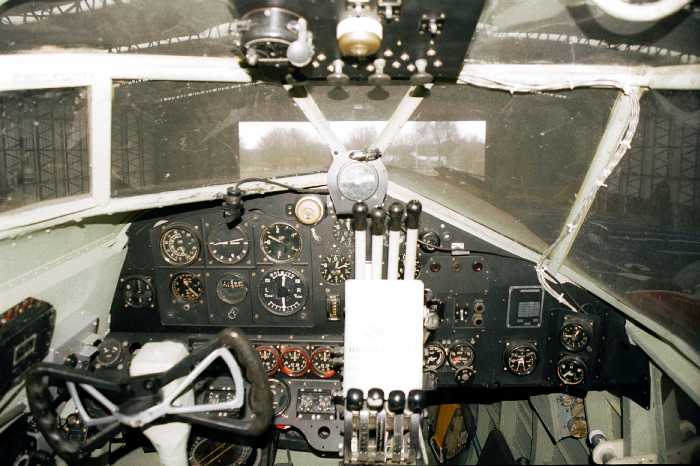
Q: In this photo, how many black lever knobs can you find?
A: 8